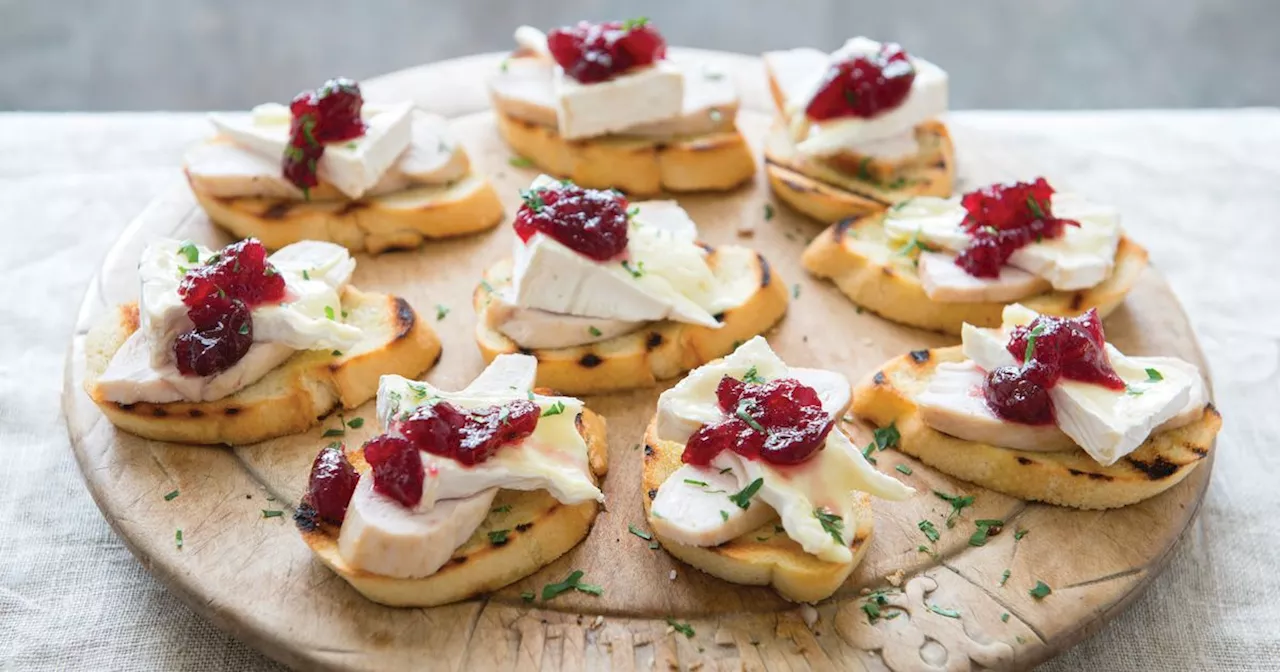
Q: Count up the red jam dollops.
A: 9